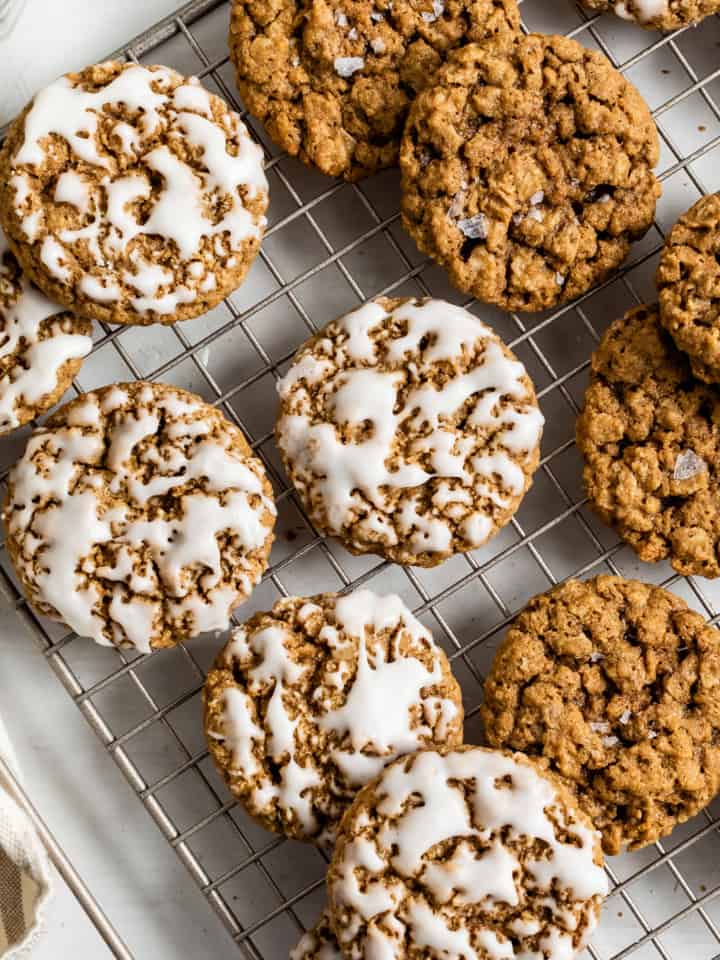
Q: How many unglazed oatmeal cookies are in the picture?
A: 5